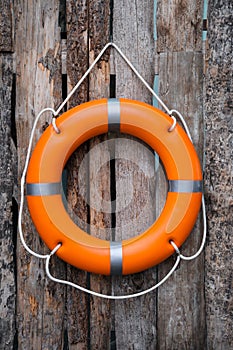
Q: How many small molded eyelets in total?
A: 4